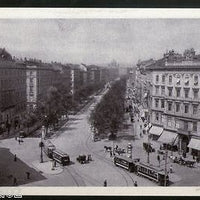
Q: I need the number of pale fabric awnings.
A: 3